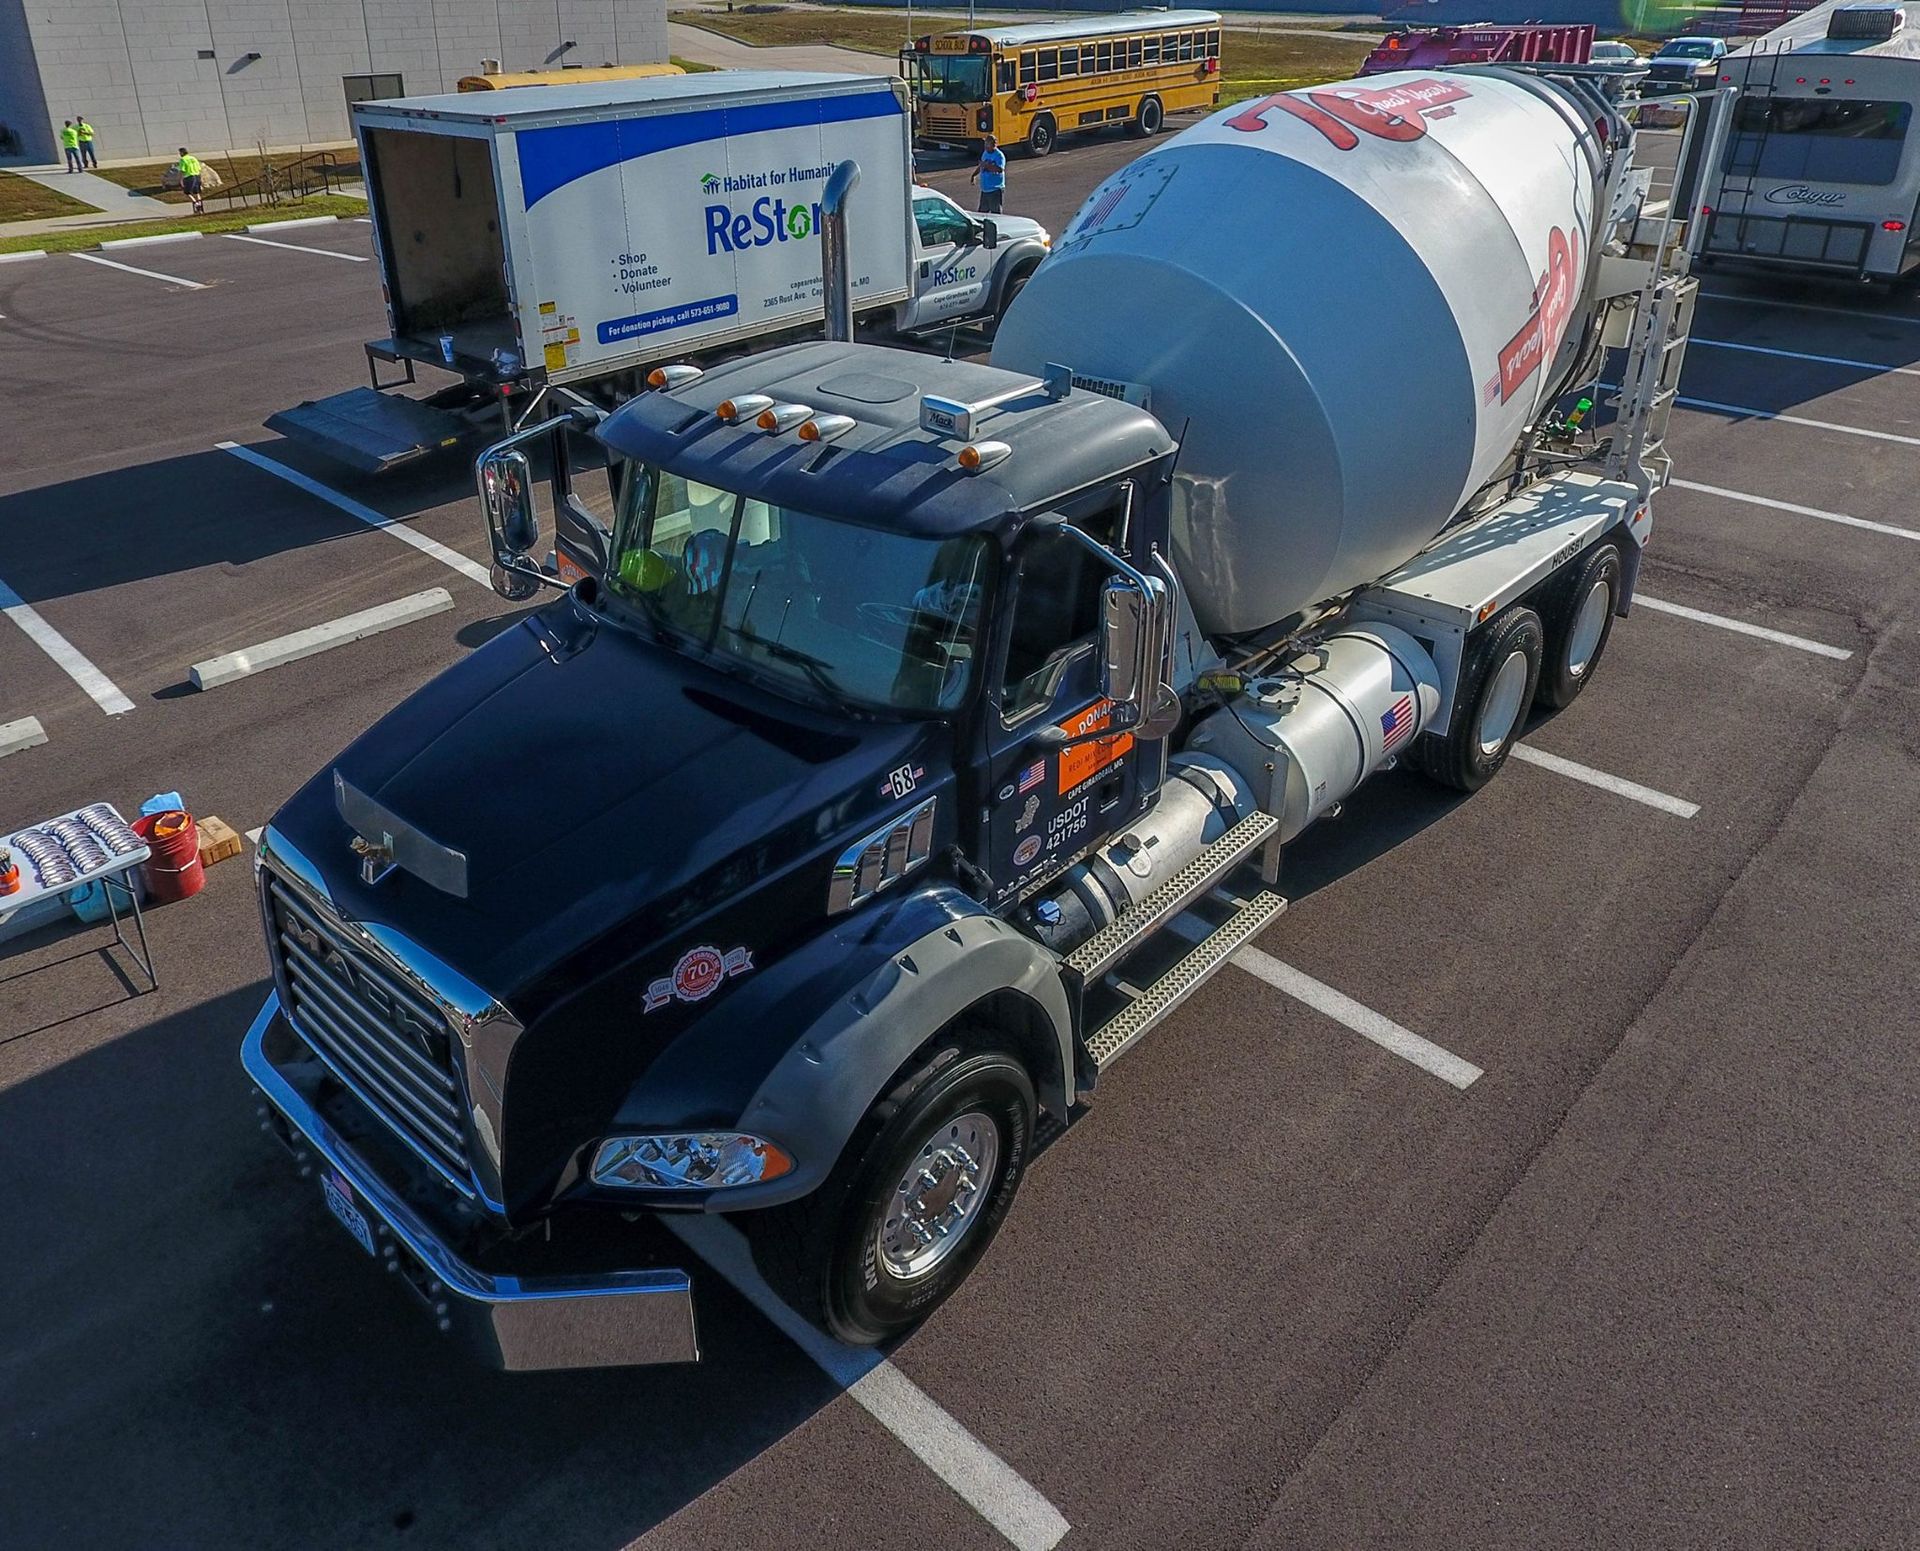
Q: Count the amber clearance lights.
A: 5